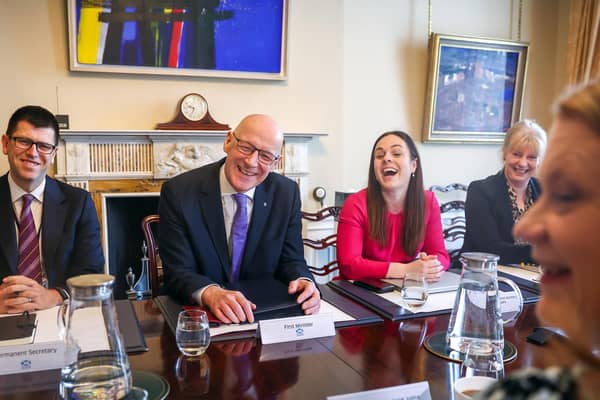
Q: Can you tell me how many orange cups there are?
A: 0